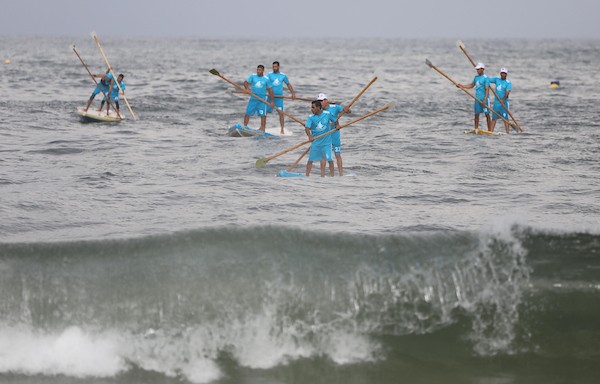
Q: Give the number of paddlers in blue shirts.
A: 8